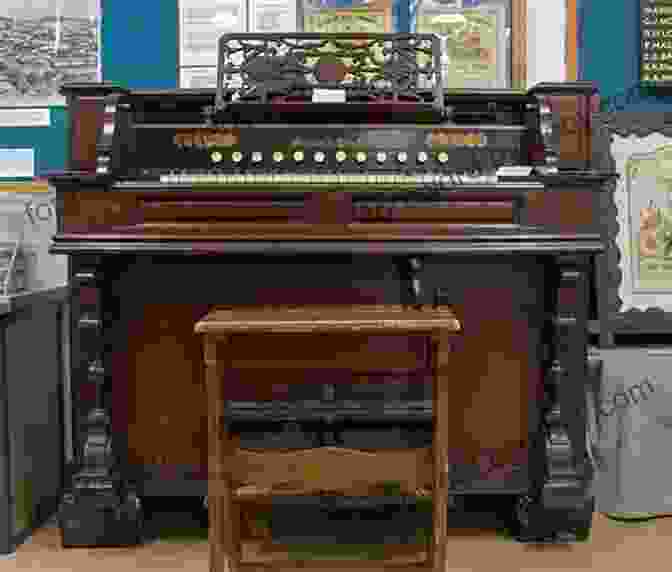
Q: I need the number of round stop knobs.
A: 12